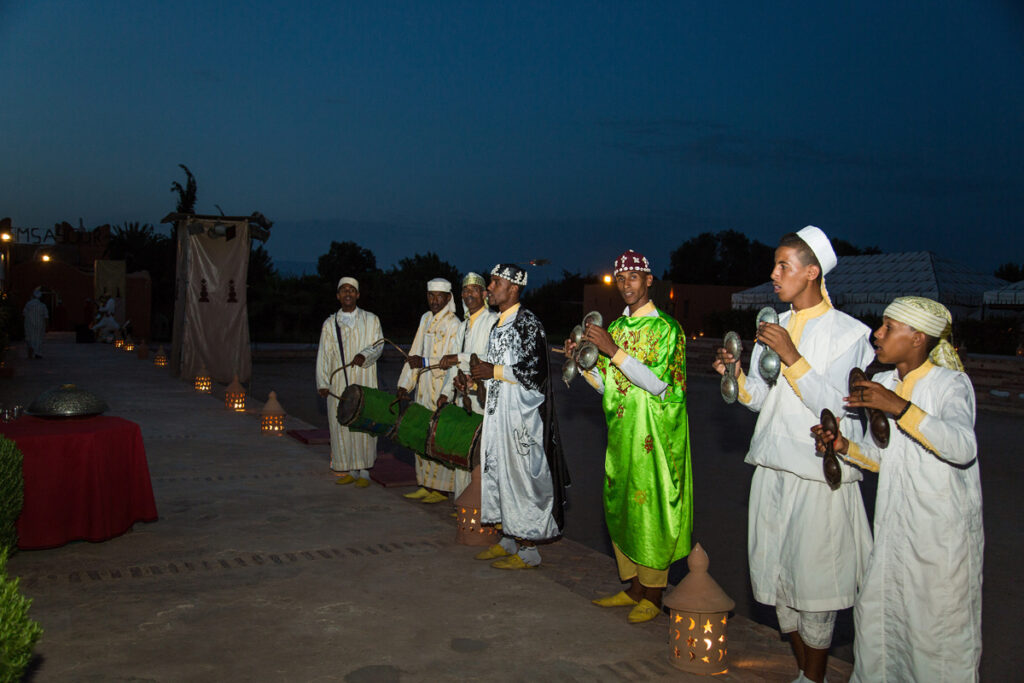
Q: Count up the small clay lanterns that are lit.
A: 8